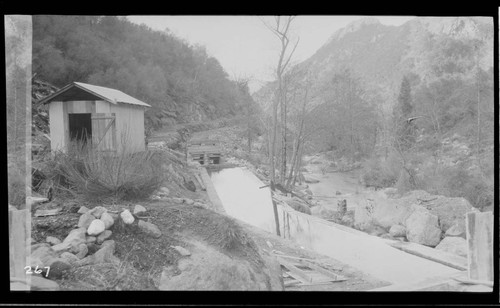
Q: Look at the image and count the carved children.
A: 0